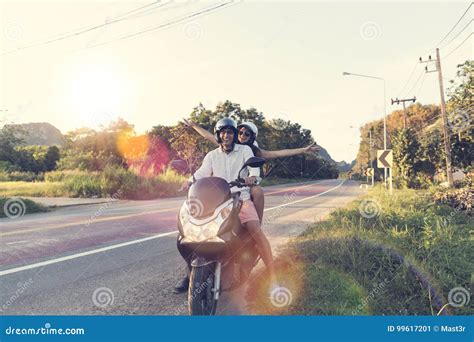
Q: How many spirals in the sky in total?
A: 3